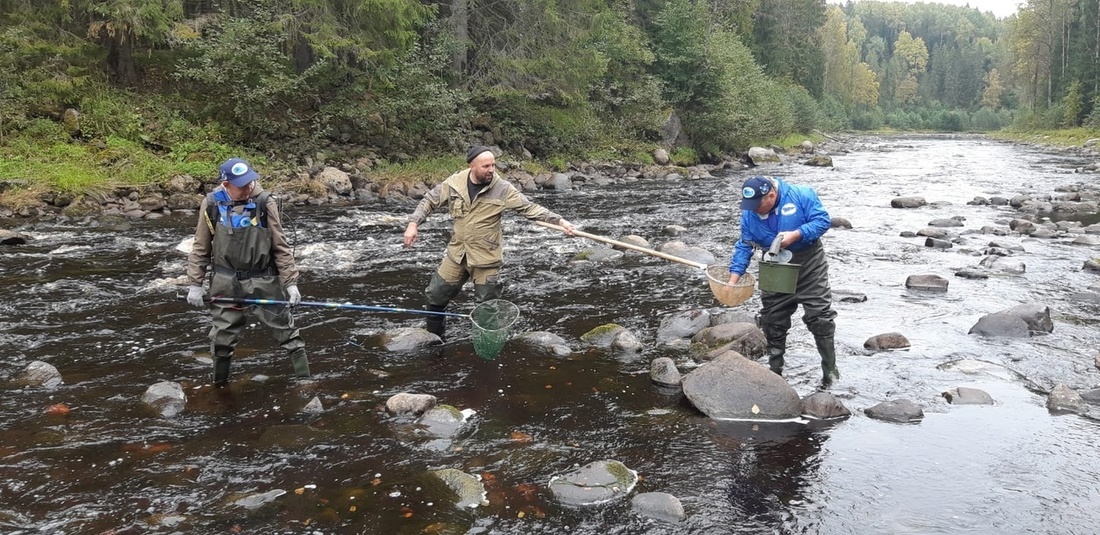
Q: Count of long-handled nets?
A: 2